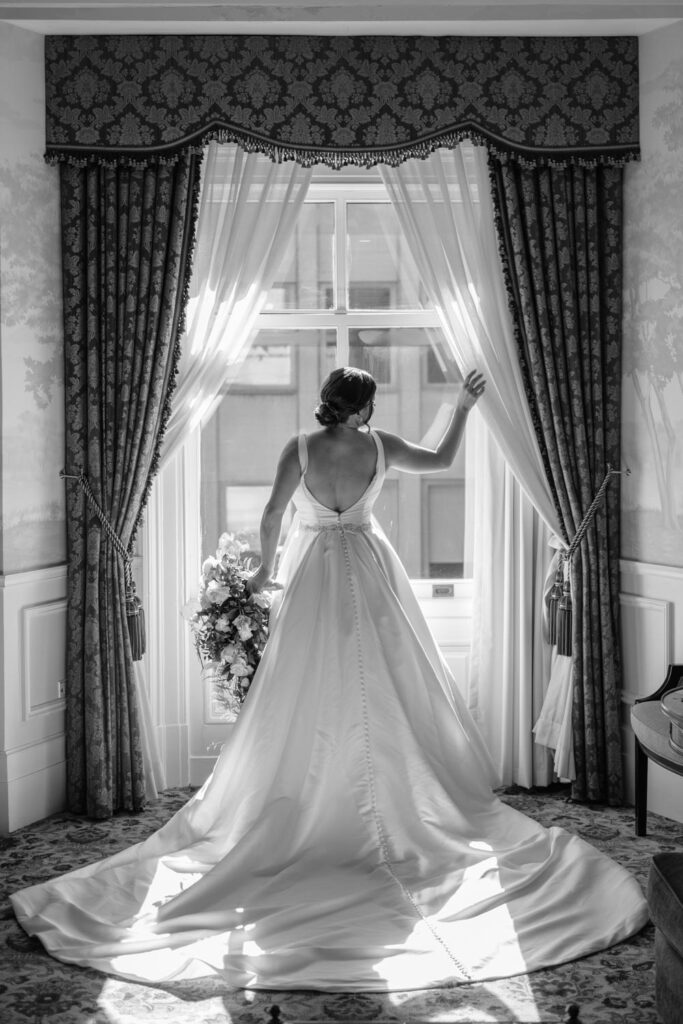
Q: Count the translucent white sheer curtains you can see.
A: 2